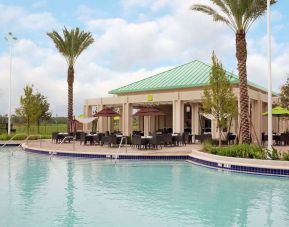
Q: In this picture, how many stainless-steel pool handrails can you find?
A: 4